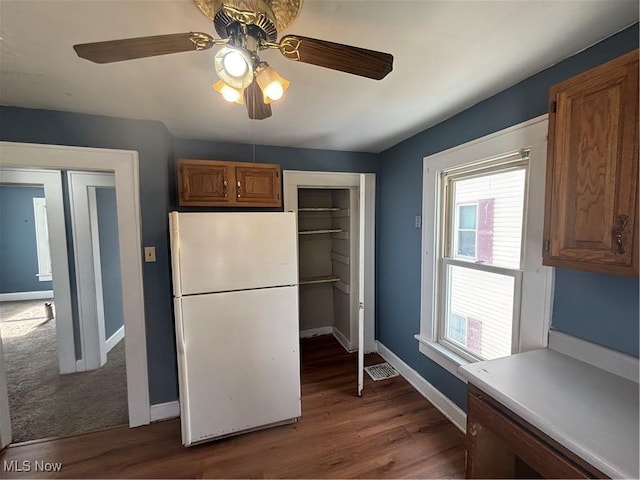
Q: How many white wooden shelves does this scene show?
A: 3